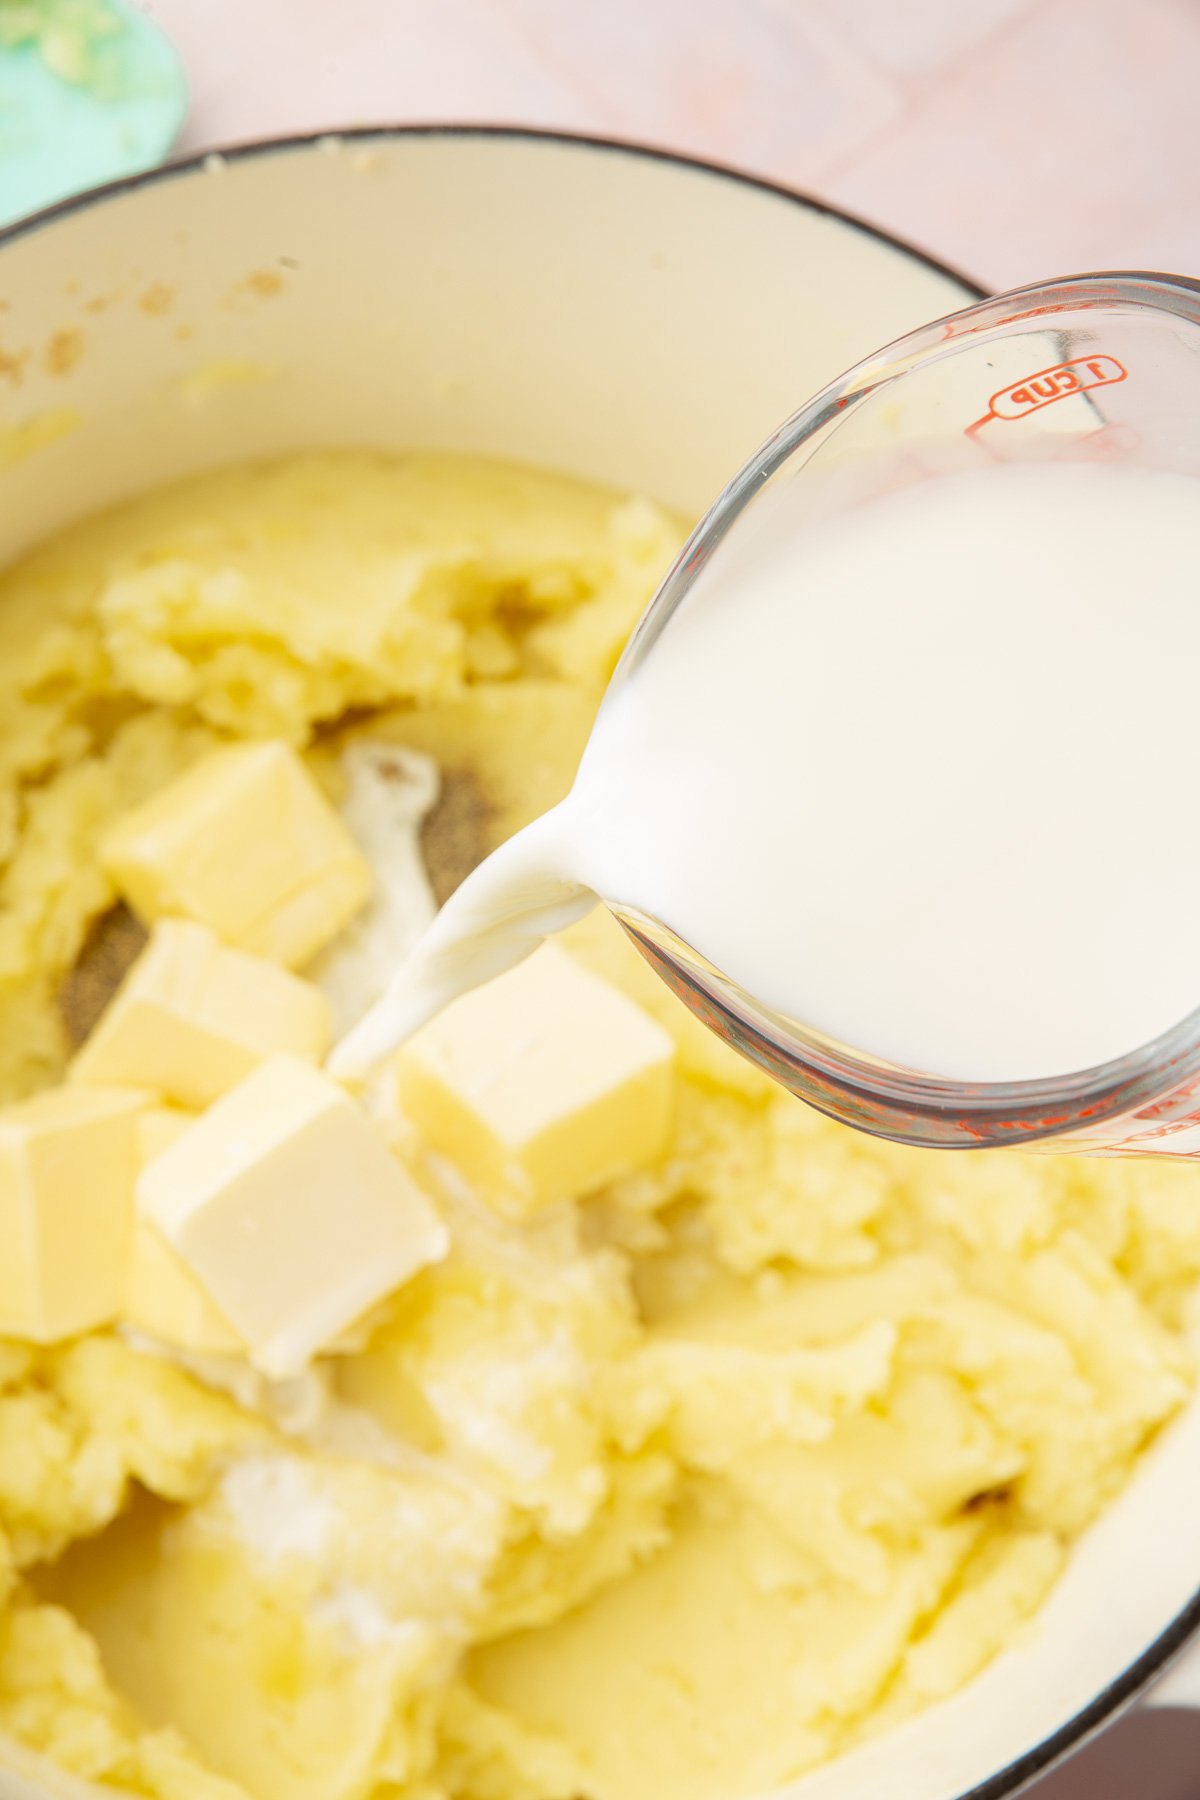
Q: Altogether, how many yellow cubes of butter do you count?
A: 6